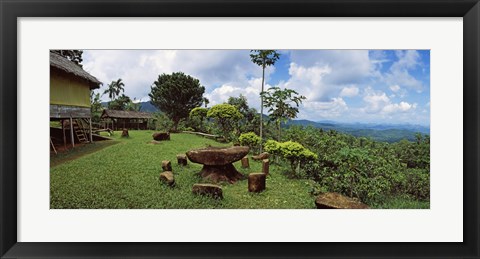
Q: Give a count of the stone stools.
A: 7